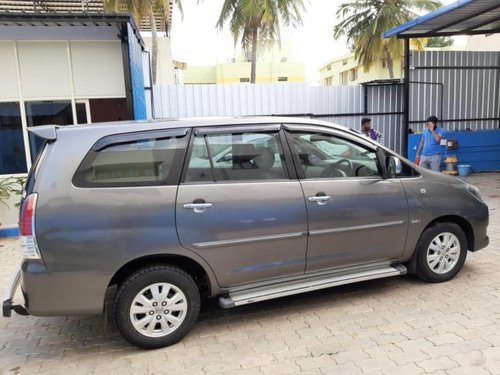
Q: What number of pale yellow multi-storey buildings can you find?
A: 2